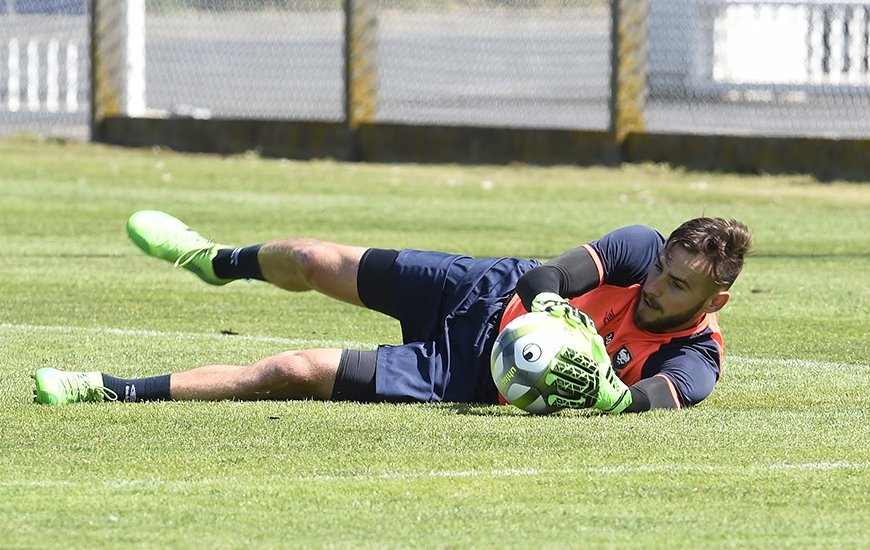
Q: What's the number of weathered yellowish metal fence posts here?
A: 3